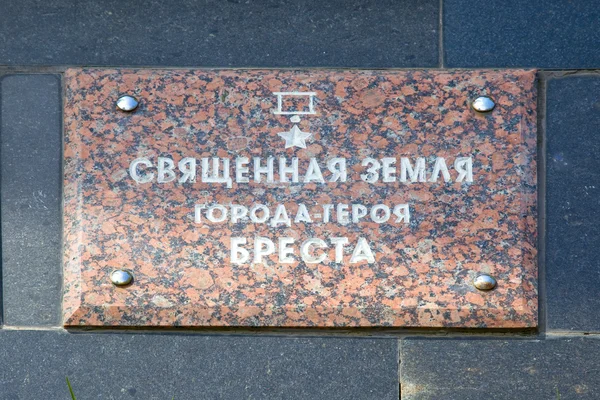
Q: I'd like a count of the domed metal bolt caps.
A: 4